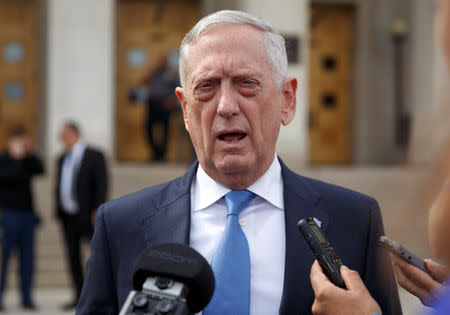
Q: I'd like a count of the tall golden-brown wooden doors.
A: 3